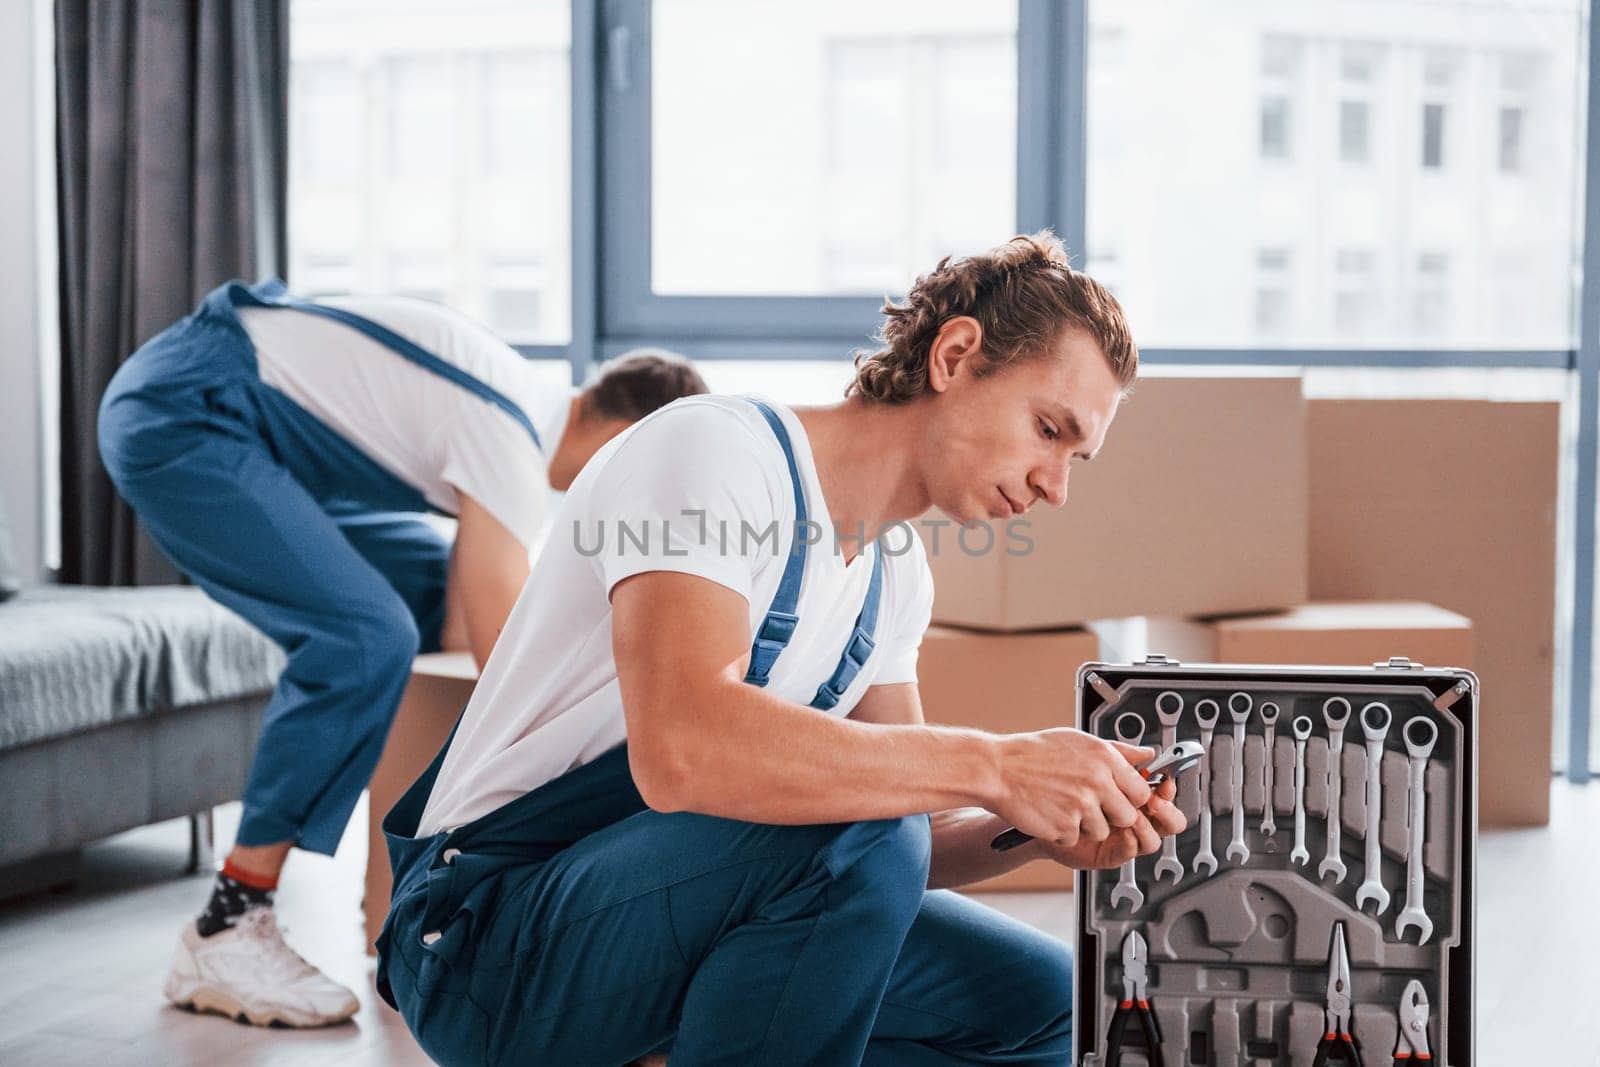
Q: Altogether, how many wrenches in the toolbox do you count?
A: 9